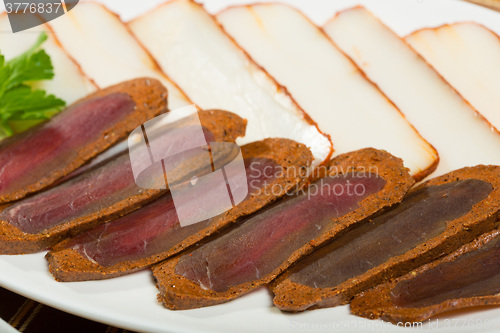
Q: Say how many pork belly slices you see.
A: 6